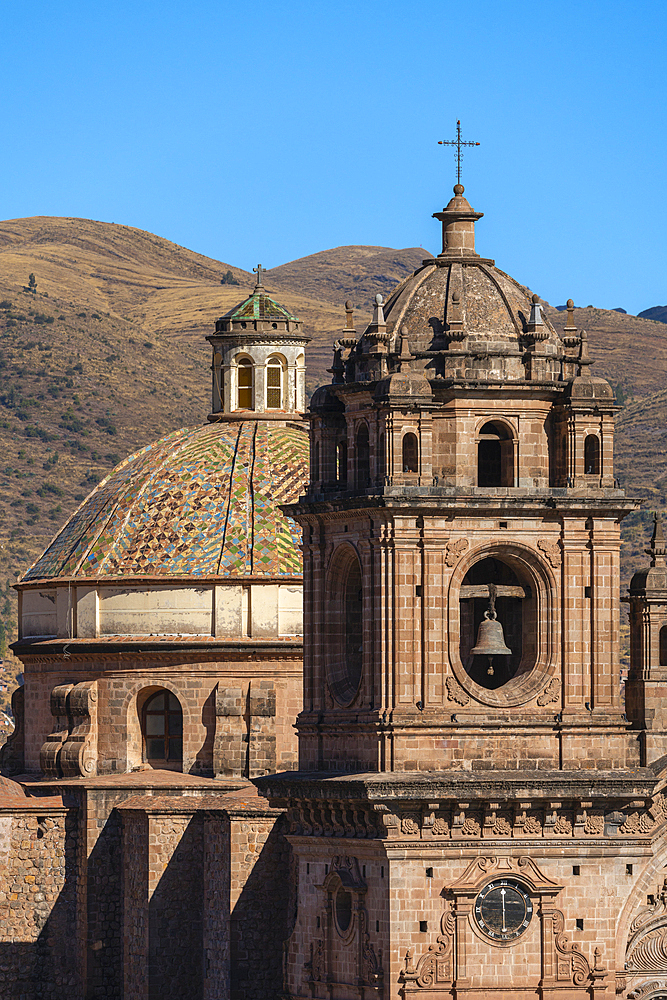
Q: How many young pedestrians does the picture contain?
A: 0